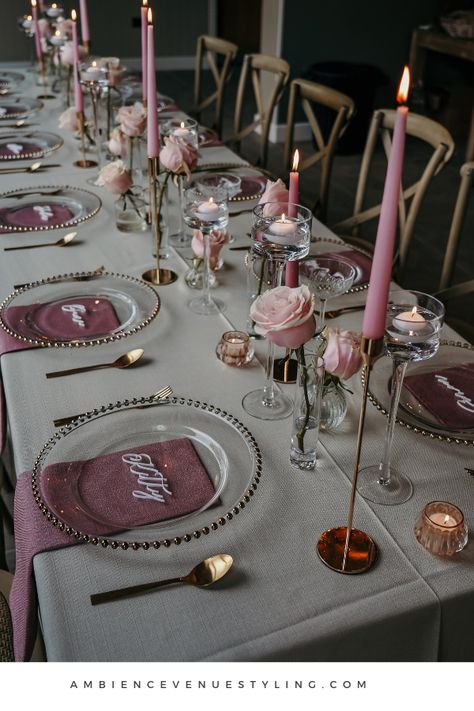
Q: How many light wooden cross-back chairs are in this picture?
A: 5